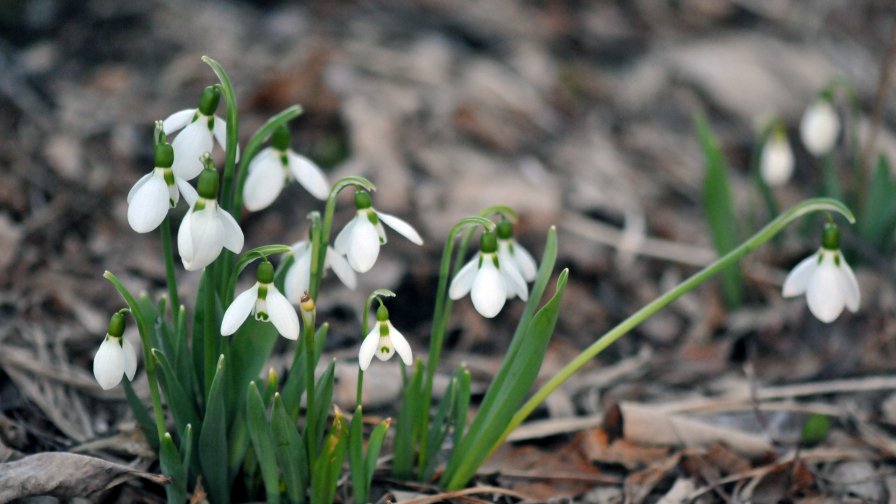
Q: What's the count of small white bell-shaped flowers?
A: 14